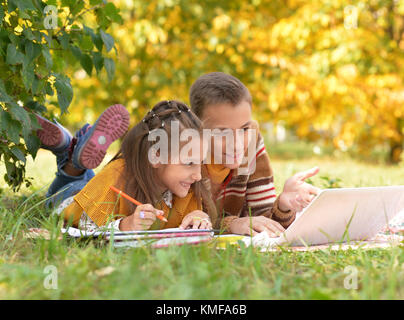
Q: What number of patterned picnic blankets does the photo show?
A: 1